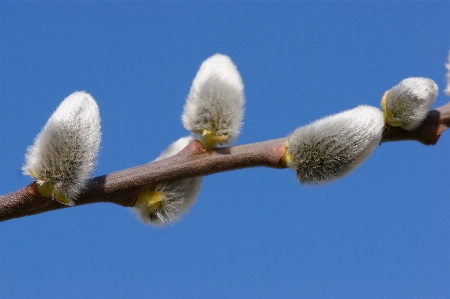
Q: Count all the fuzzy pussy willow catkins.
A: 5